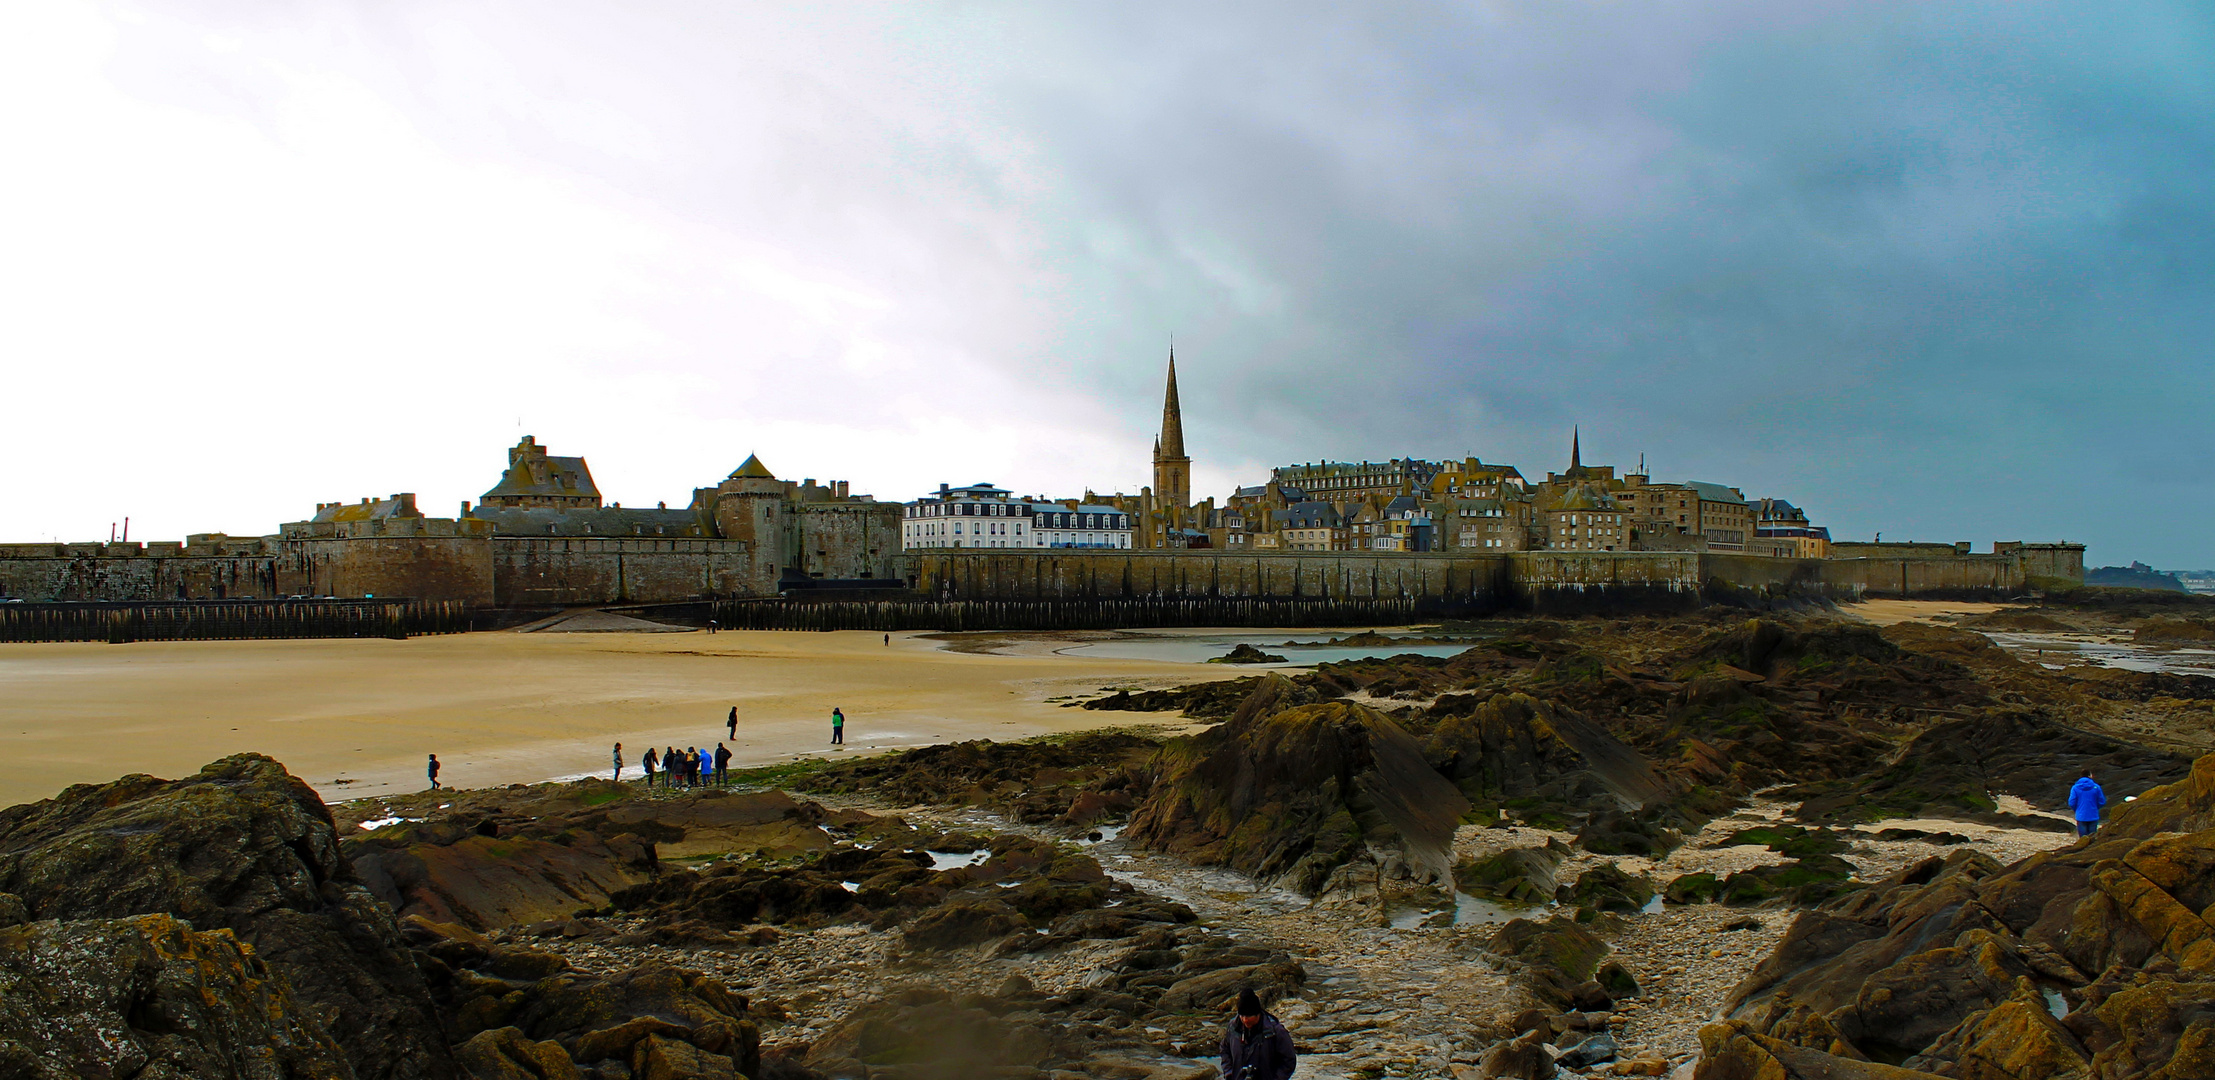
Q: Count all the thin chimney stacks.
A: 2